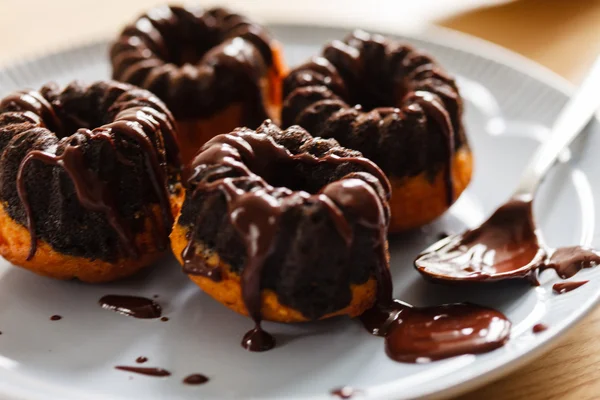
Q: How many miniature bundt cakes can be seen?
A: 4